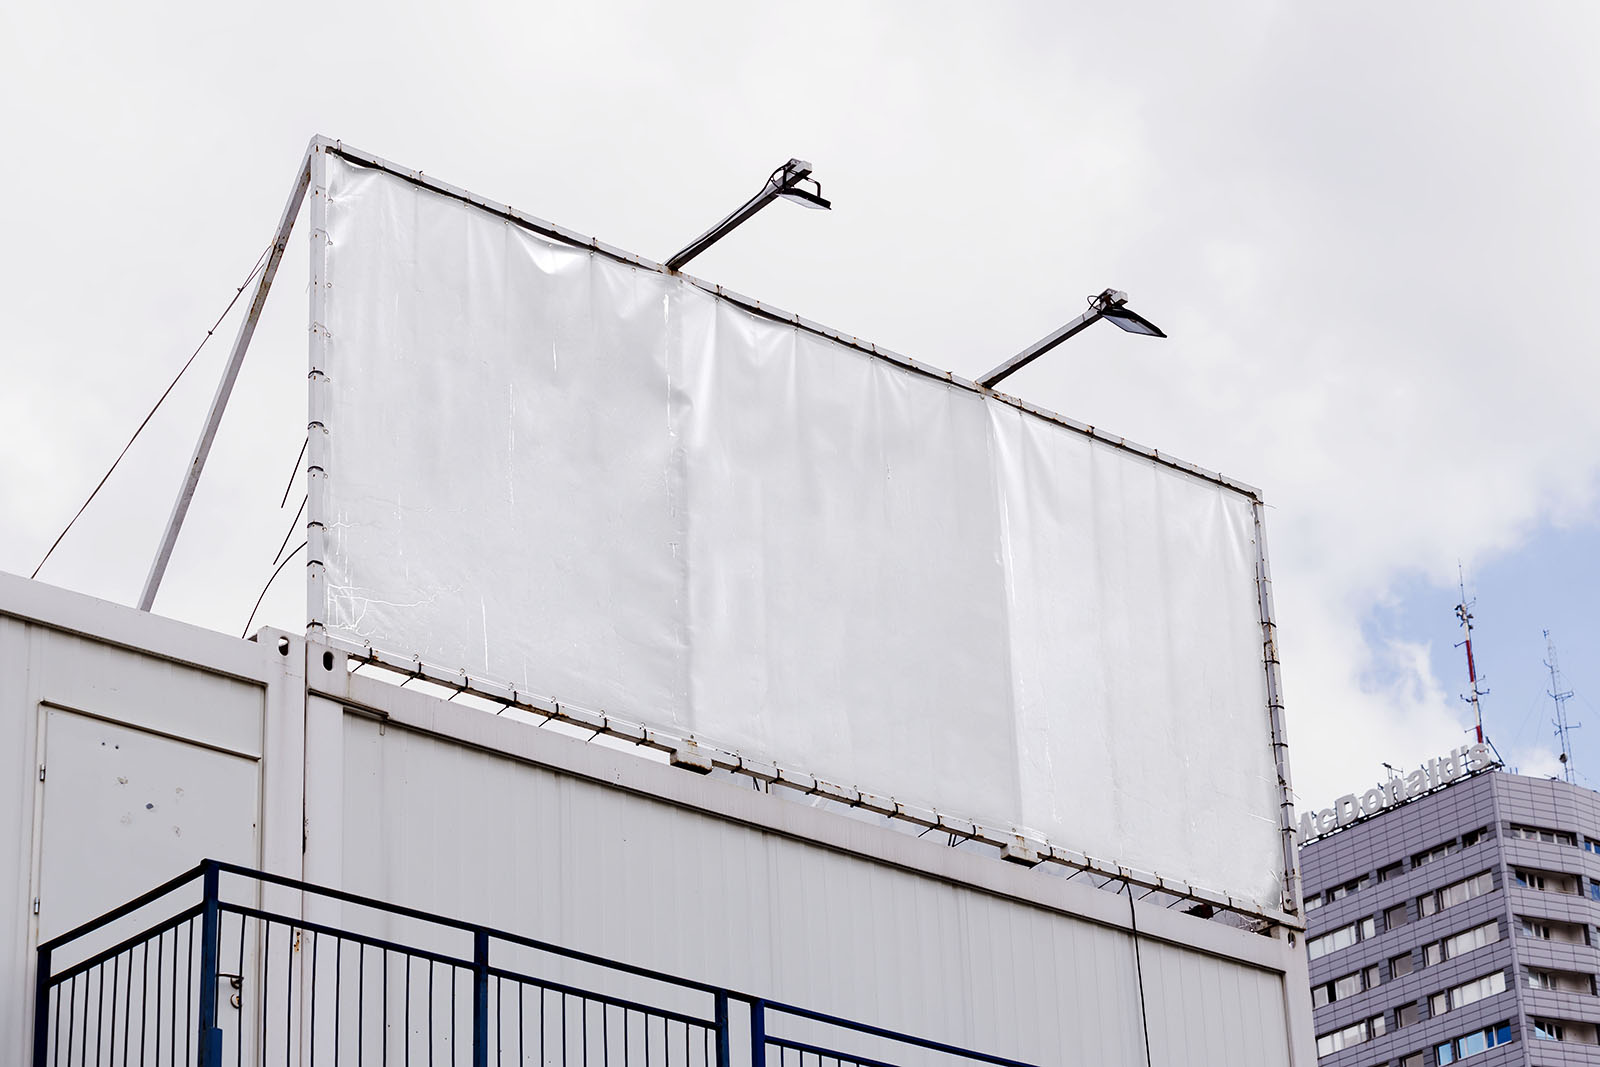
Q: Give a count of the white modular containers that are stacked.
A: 2